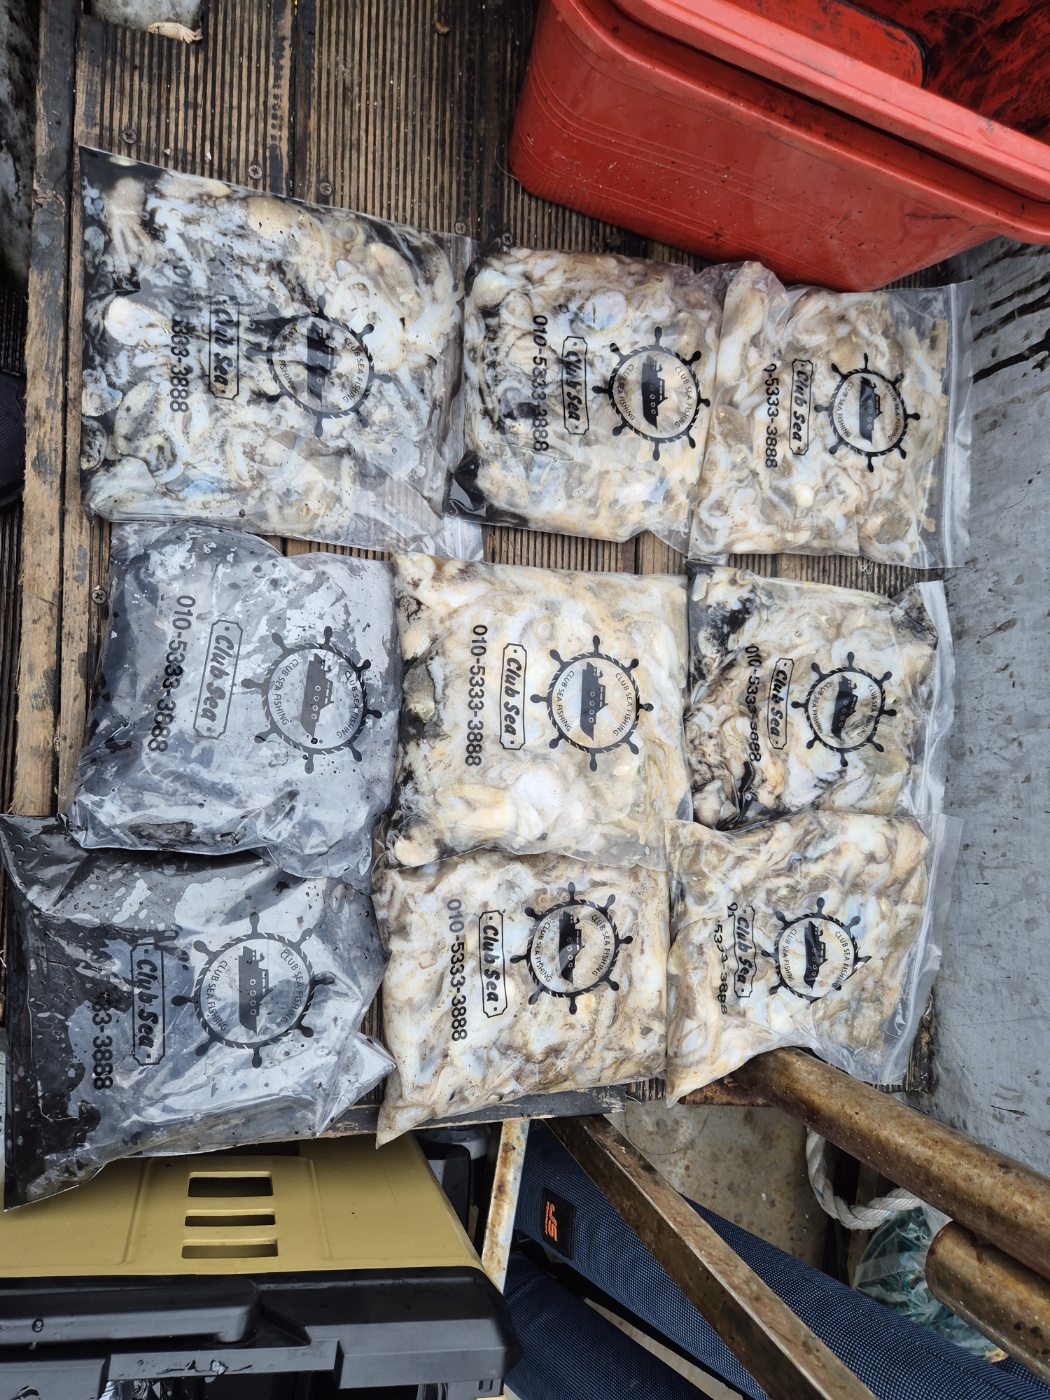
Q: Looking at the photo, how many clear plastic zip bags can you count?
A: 9